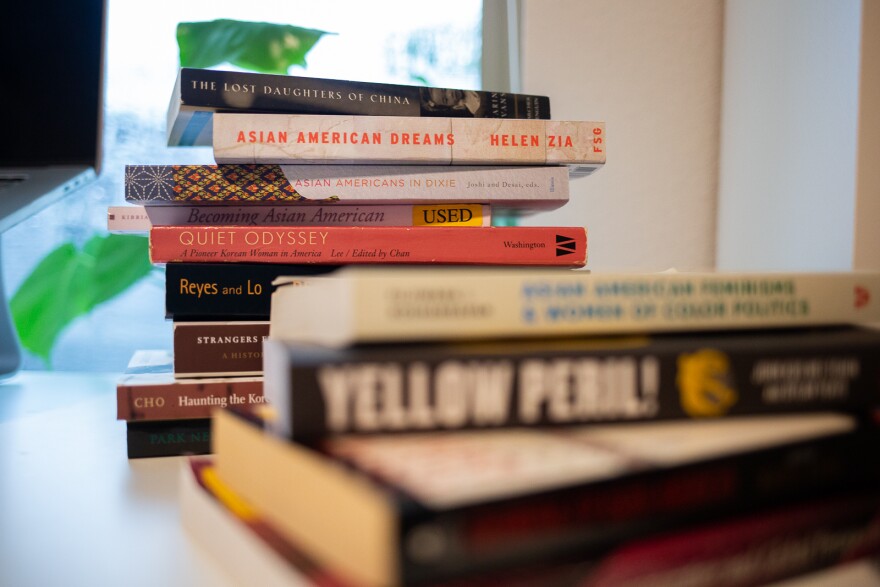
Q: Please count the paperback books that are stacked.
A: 13